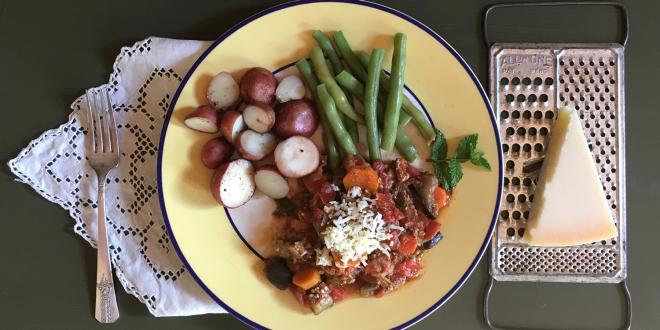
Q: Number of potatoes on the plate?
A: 12